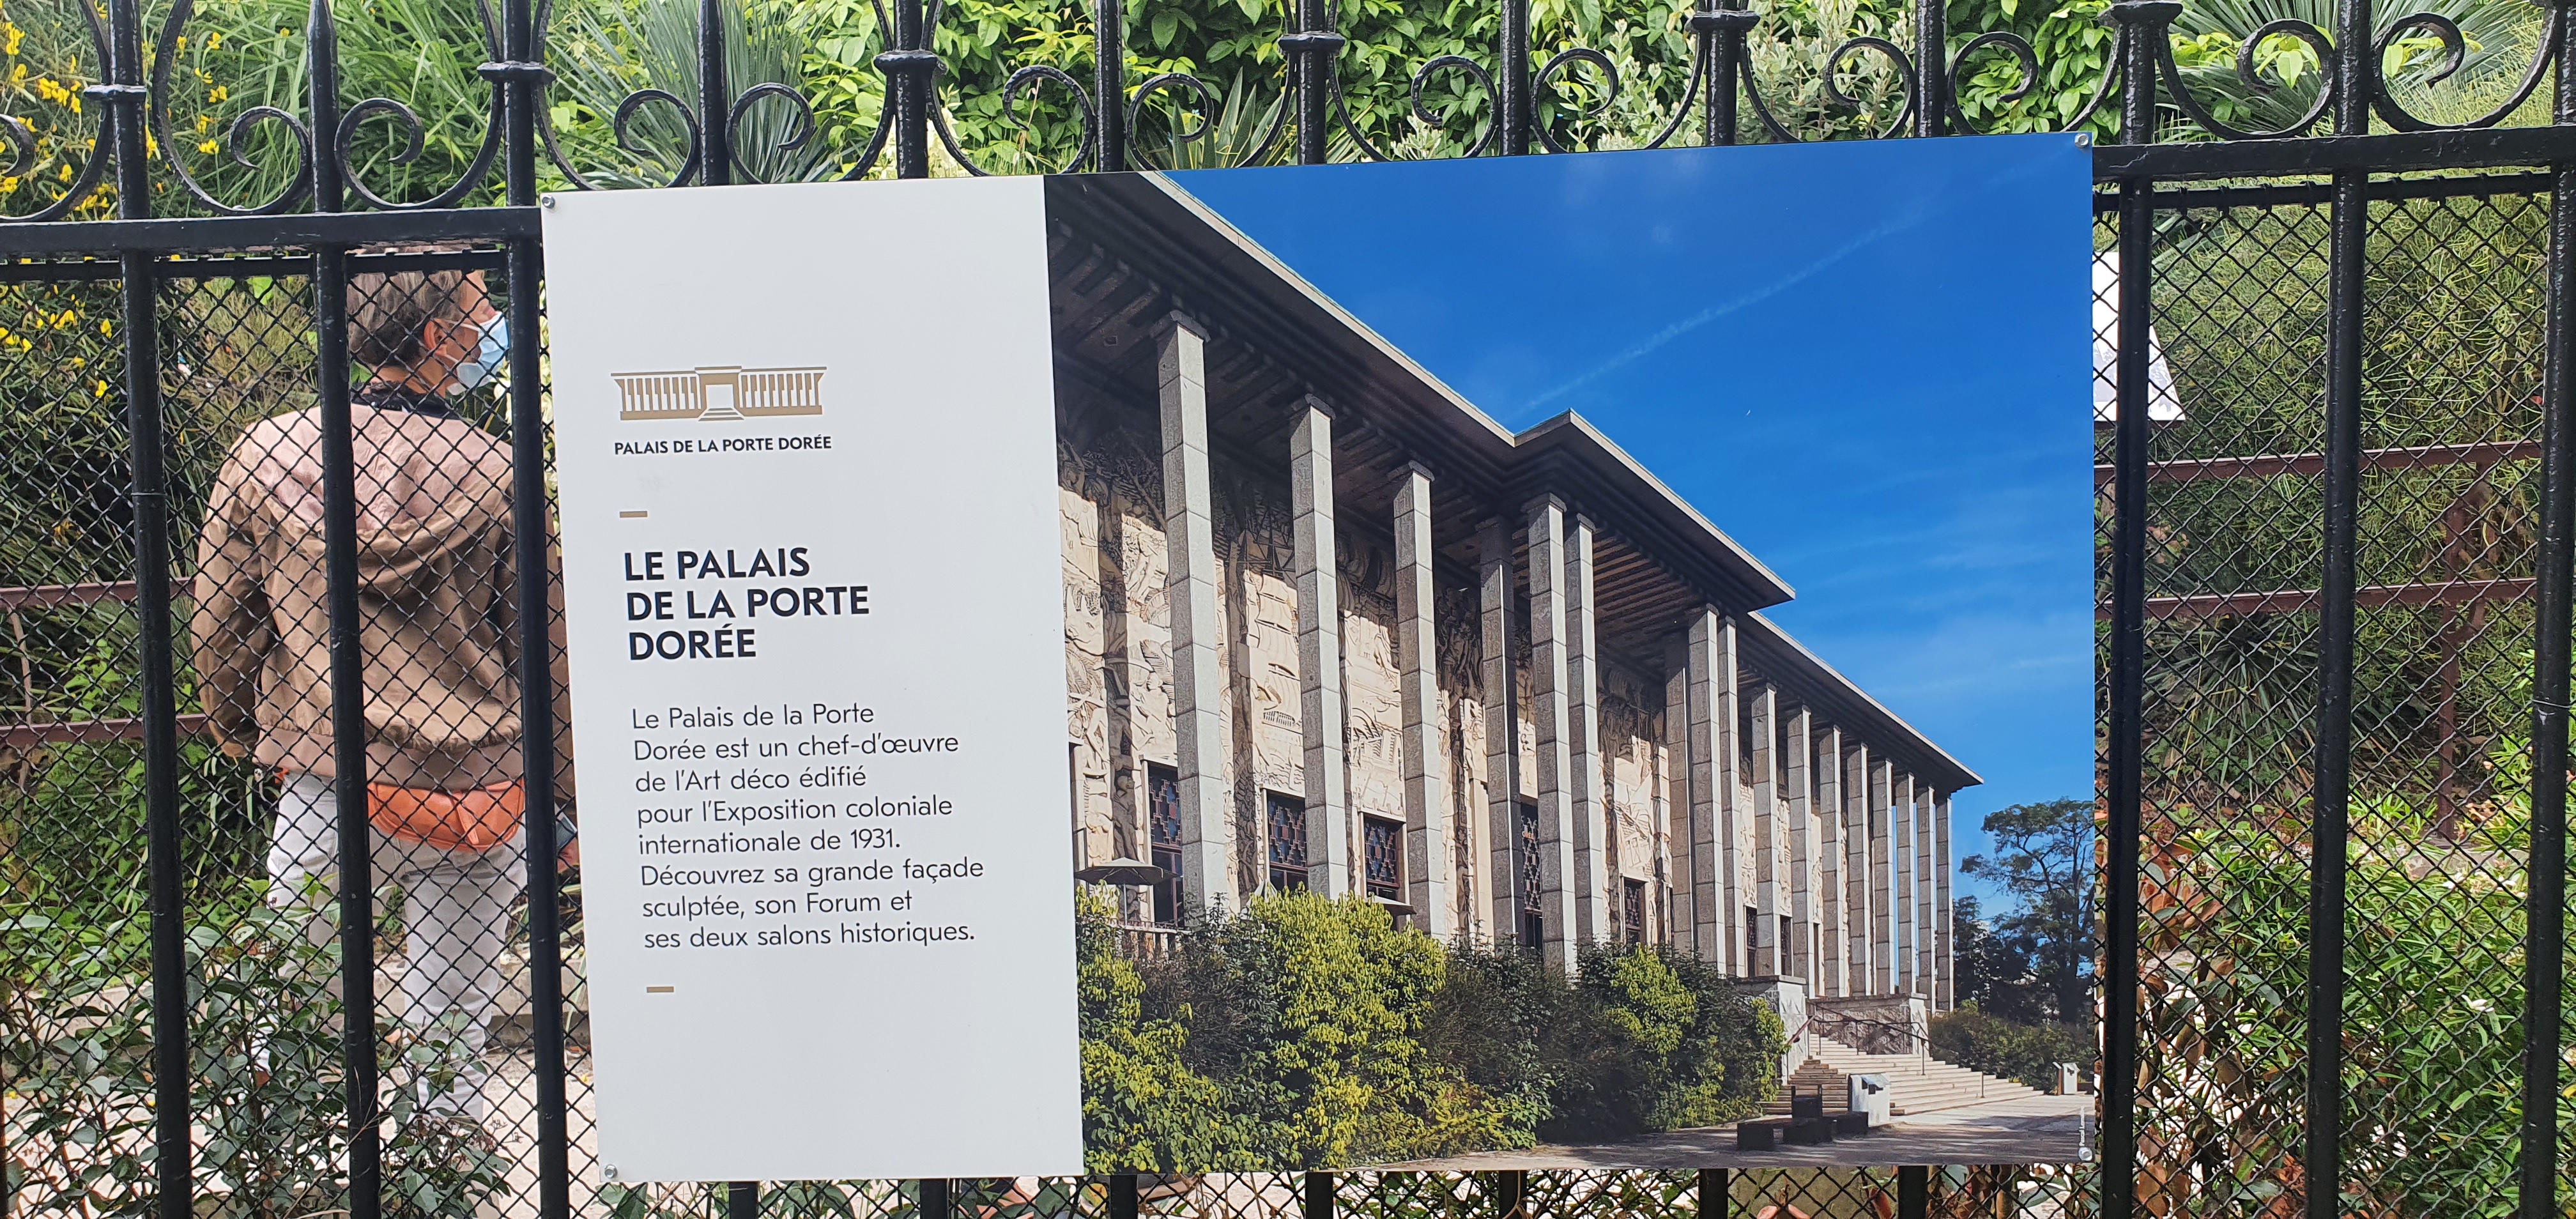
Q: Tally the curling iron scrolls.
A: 13